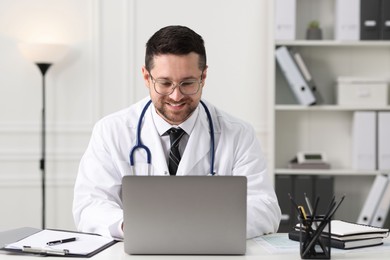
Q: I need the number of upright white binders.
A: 4